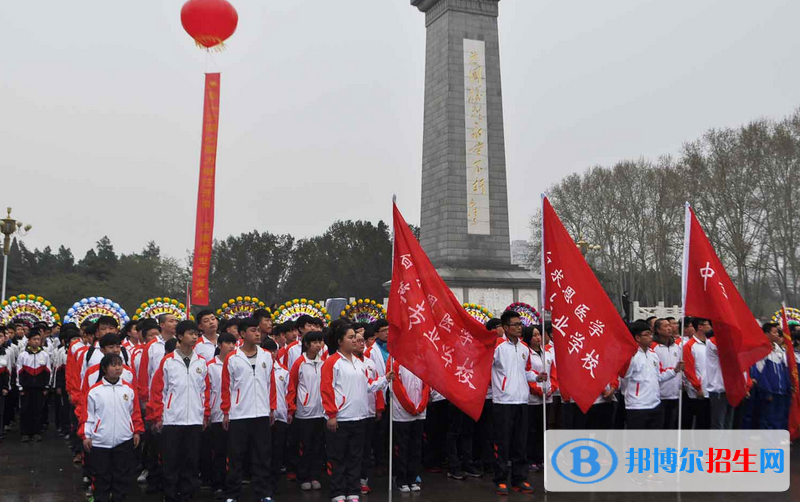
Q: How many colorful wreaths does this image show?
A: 9